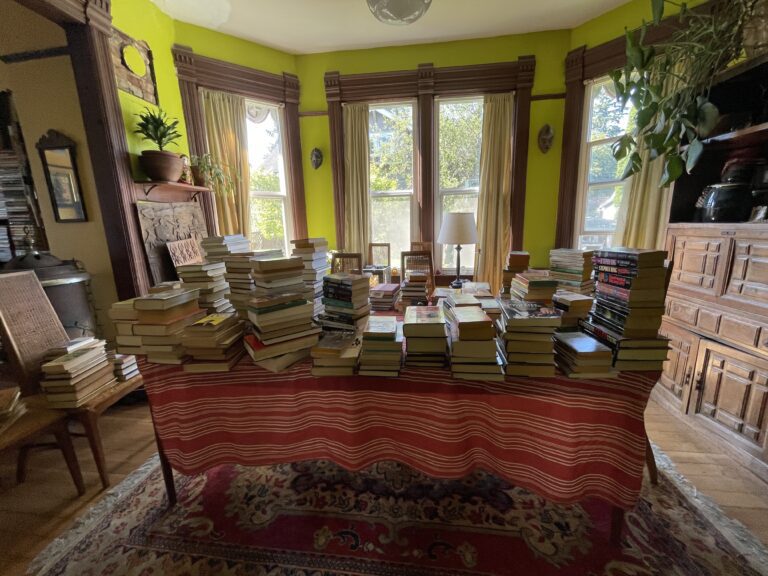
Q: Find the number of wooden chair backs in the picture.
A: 5